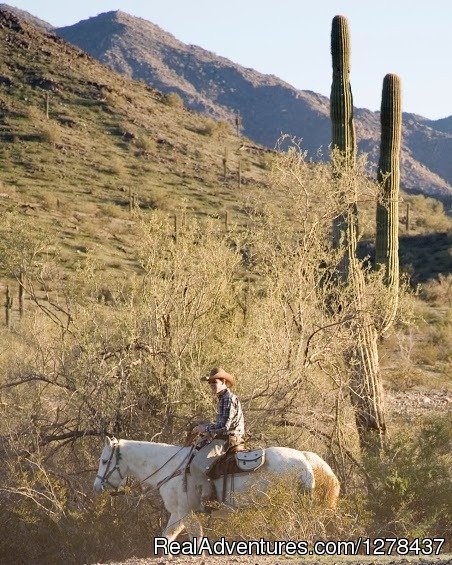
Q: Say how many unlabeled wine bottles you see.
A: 0